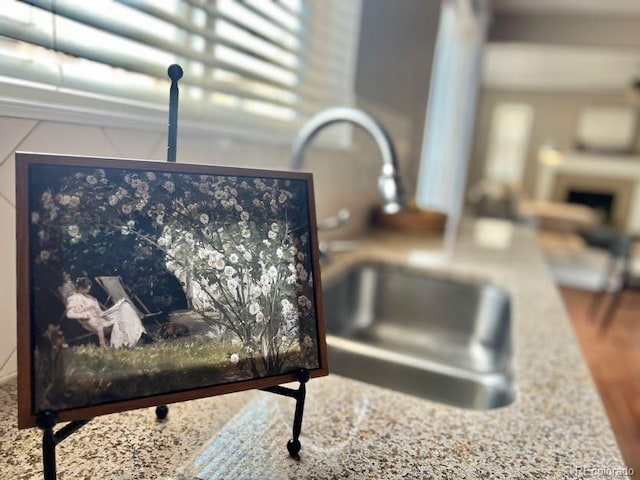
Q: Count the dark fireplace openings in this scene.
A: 1